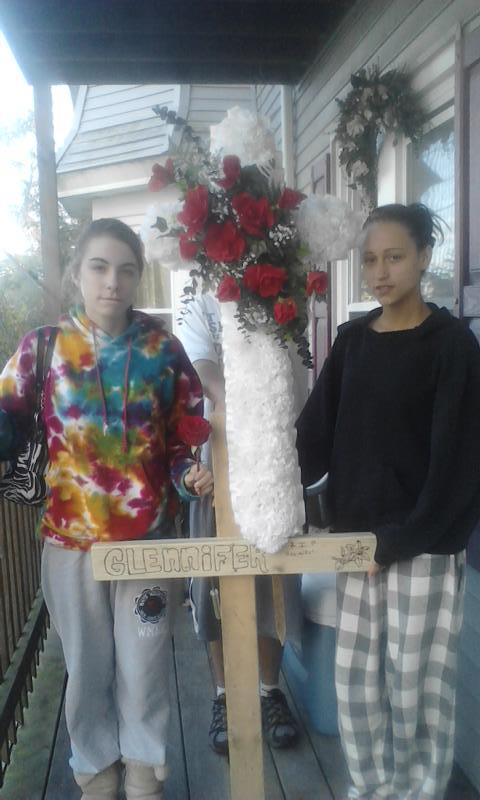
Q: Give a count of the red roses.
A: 12